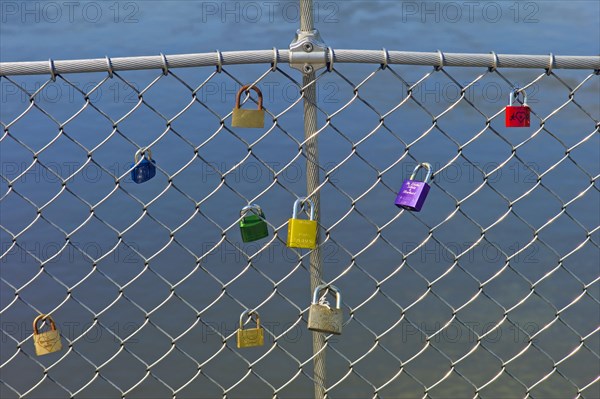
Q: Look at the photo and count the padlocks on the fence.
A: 9